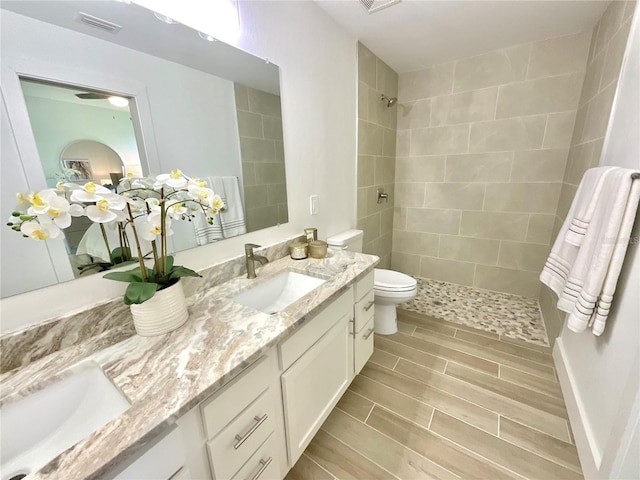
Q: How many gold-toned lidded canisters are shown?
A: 3